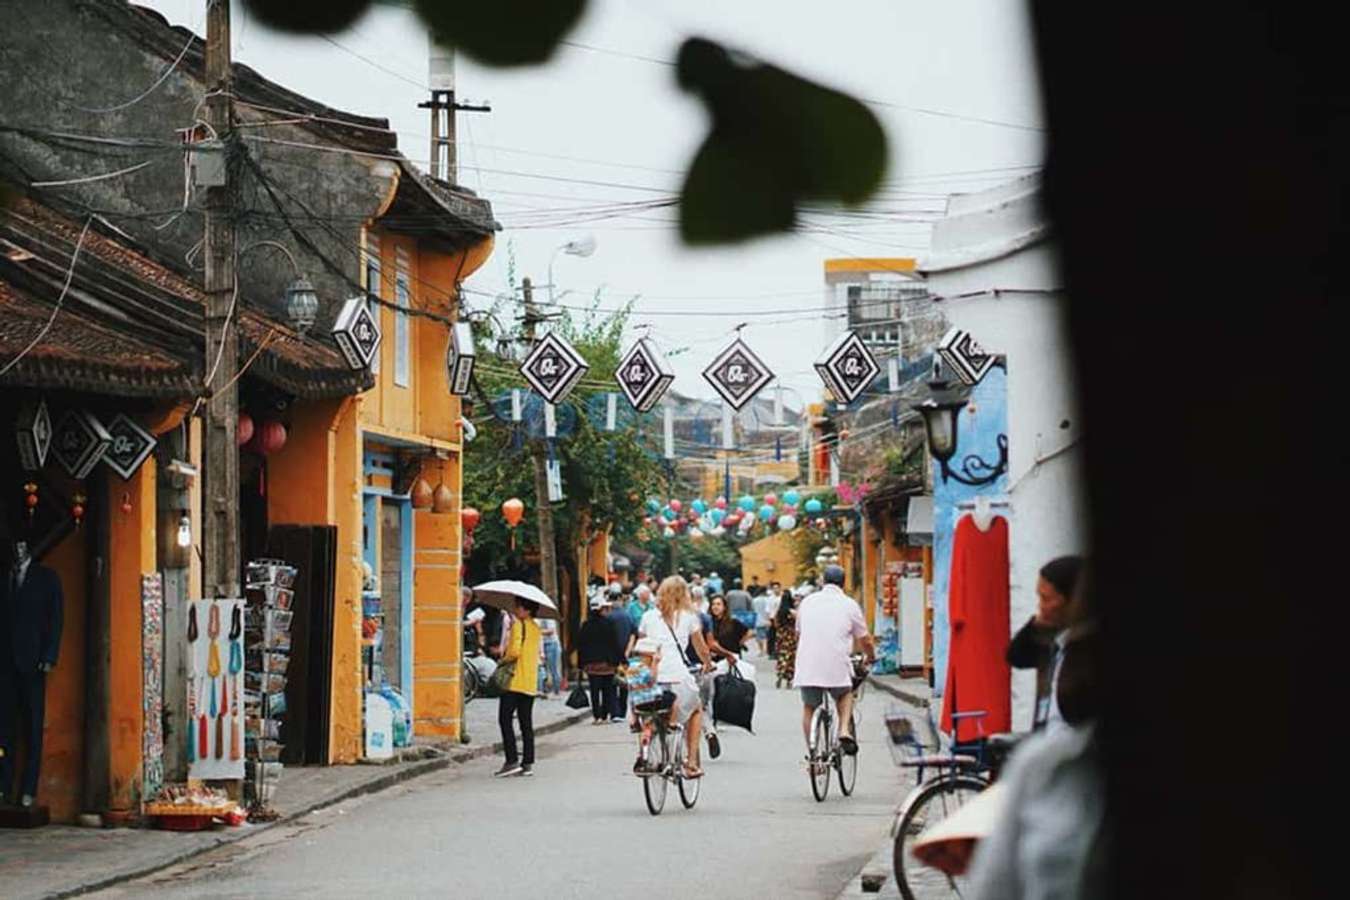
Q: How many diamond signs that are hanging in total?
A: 10